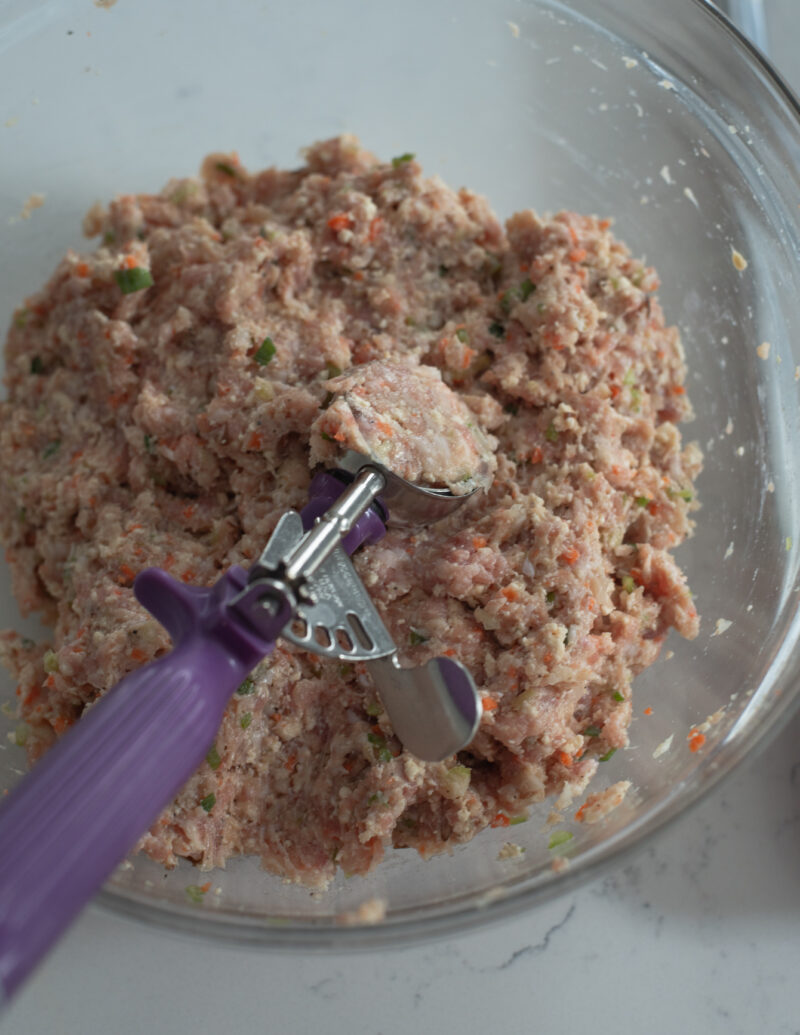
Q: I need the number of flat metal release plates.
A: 1